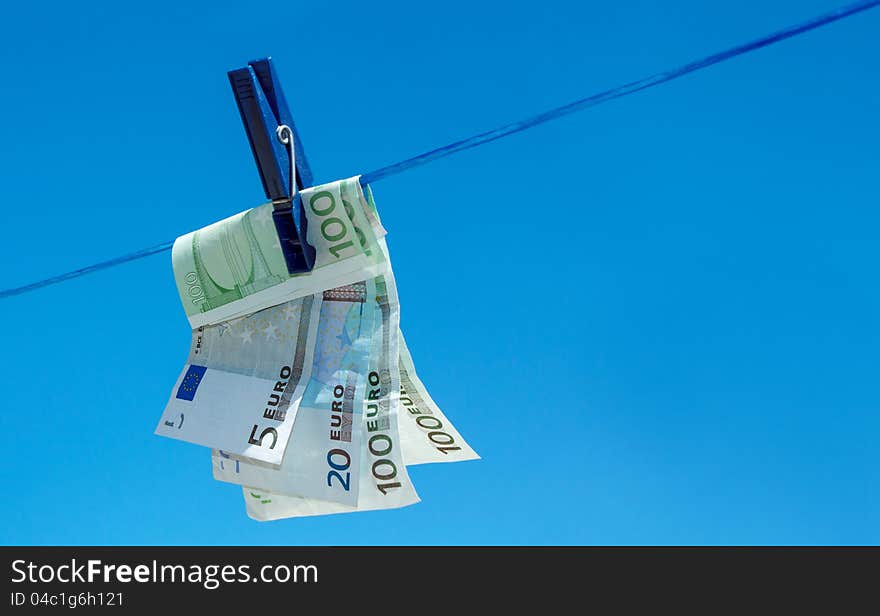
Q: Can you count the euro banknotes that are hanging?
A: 4